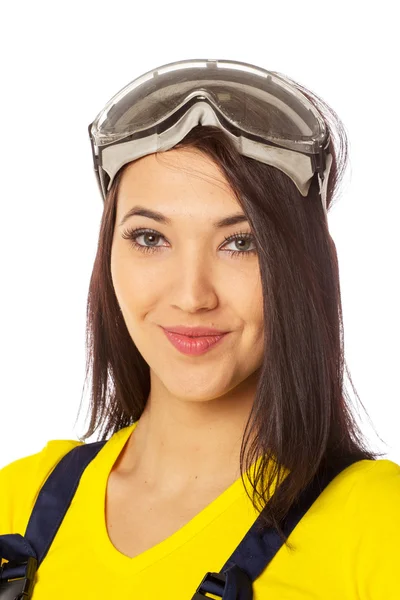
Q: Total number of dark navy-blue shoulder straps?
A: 2